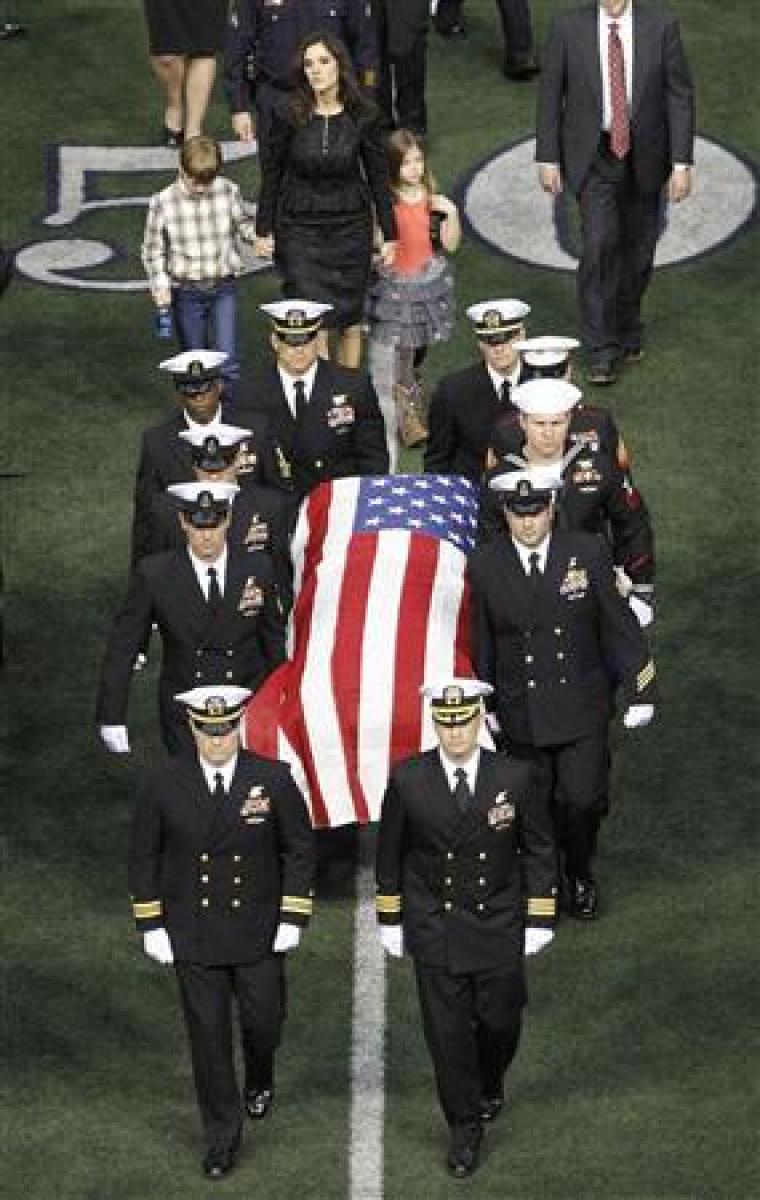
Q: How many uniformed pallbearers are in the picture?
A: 10